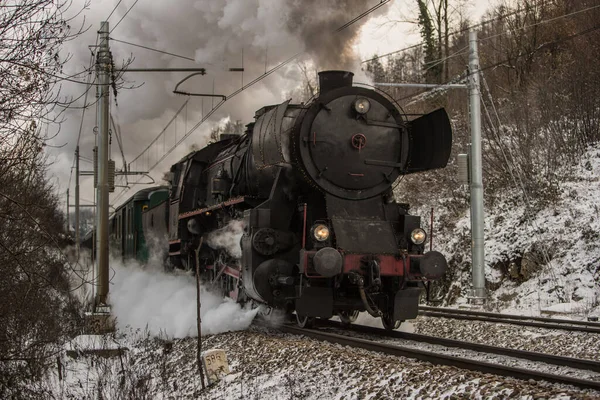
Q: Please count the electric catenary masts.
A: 4